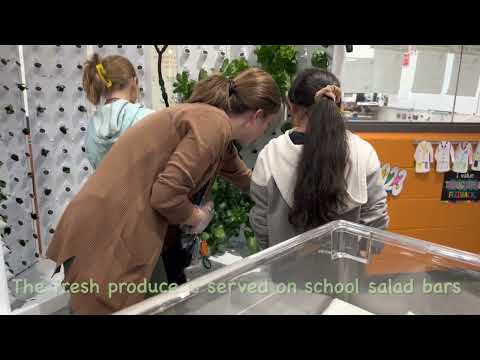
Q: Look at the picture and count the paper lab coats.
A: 4